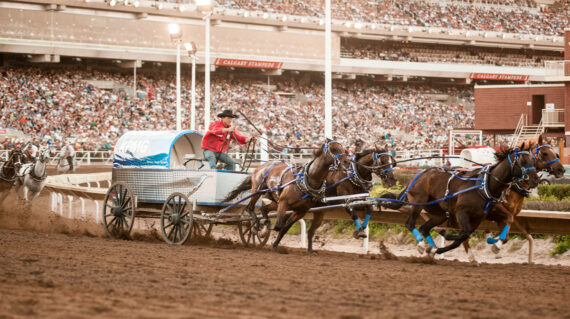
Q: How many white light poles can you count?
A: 4